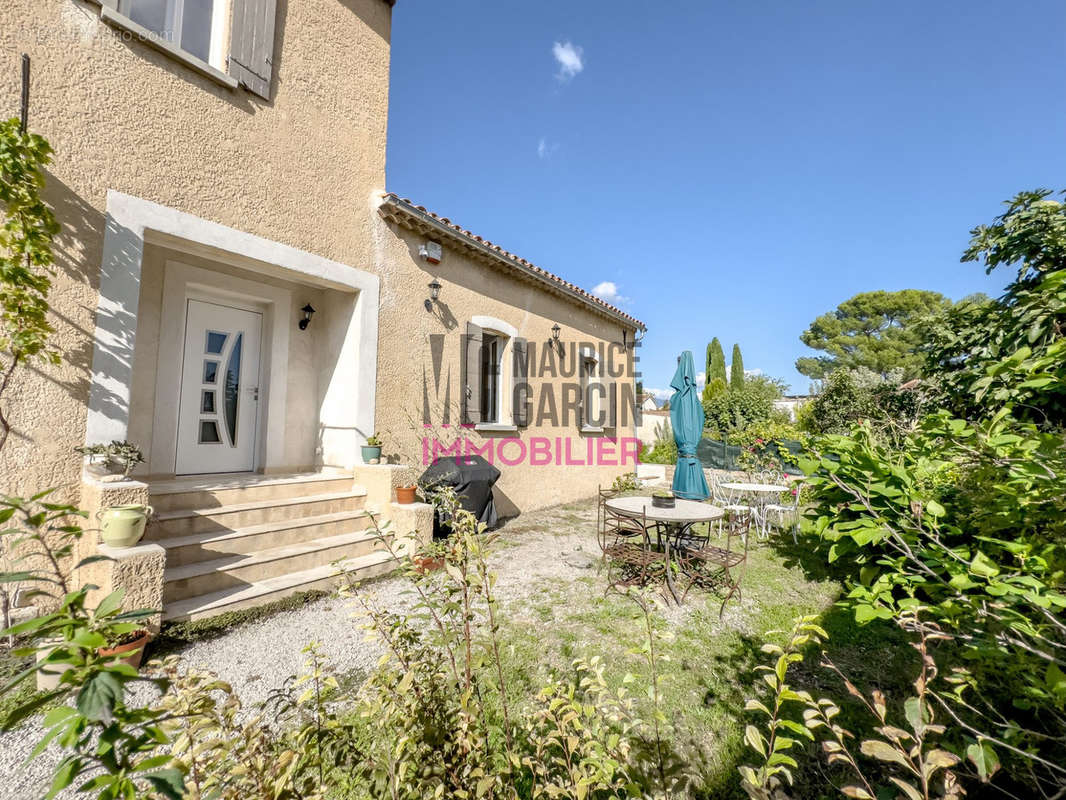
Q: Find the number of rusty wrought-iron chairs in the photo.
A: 4